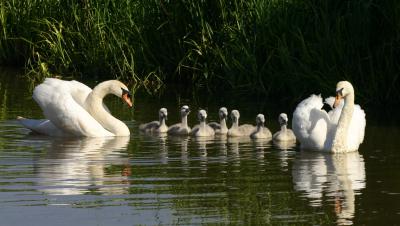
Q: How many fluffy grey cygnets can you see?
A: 7